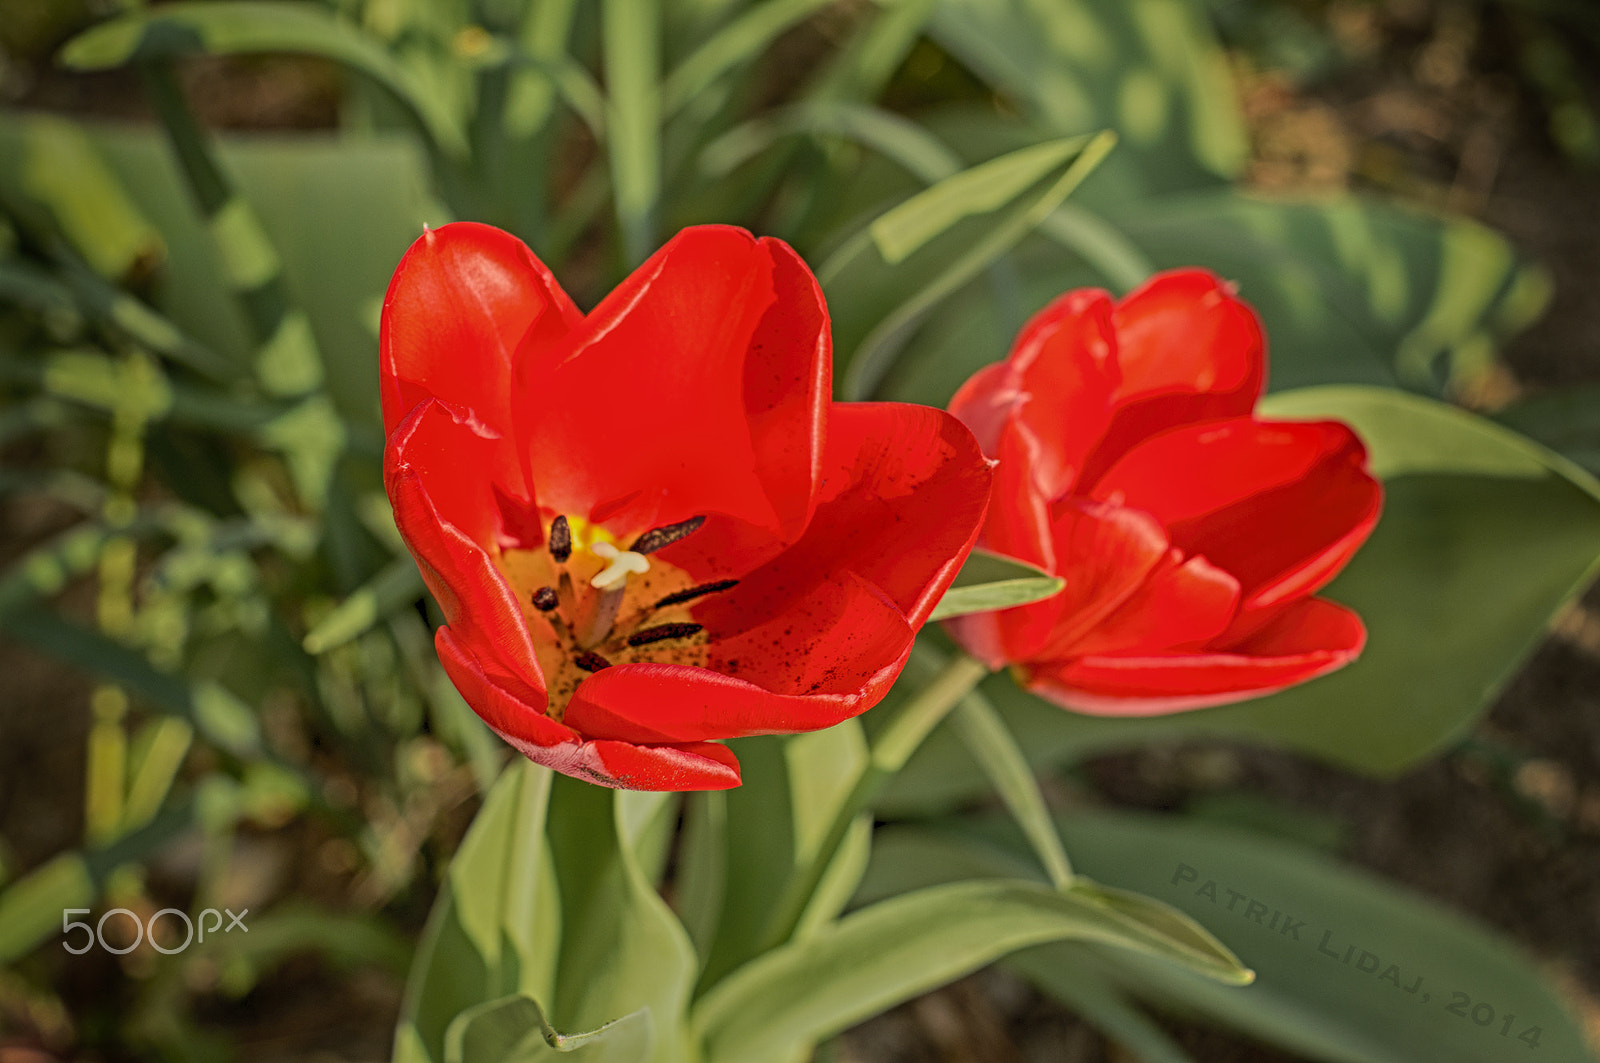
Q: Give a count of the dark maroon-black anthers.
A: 6